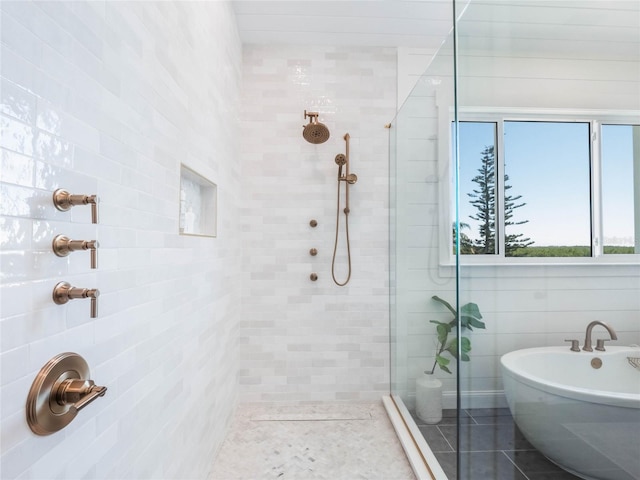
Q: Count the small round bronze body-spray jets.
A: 3